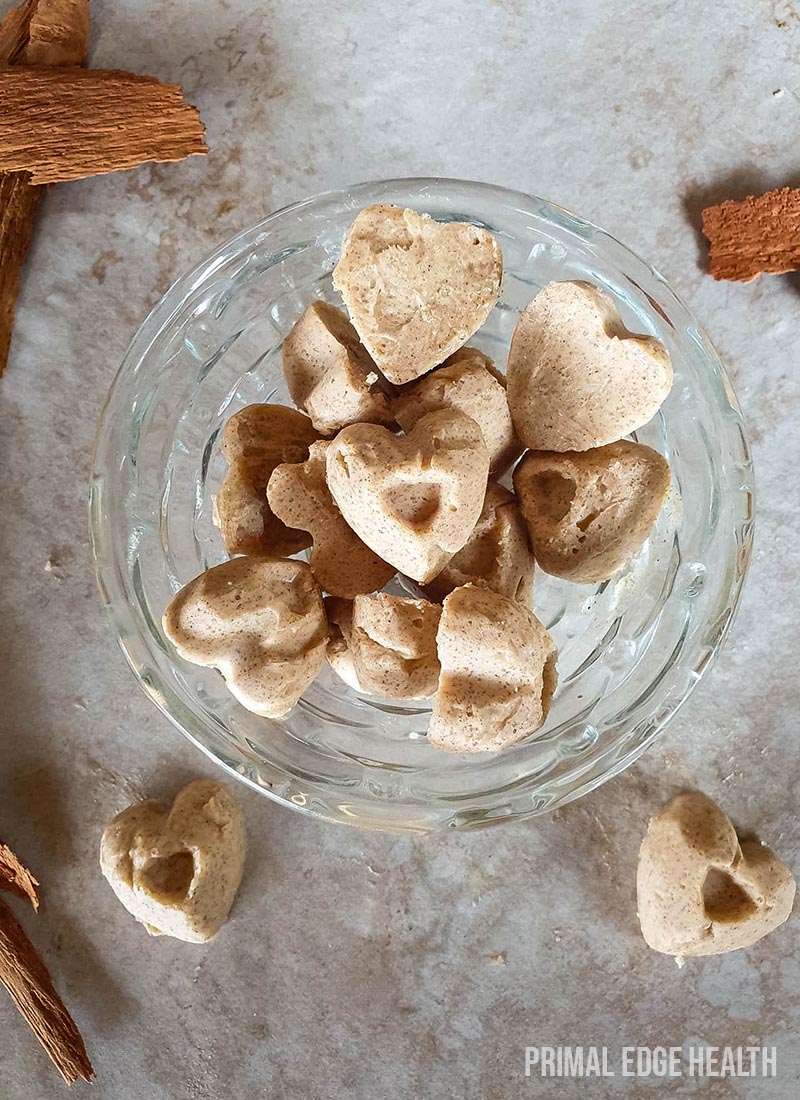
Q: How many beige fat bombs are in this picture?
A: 14